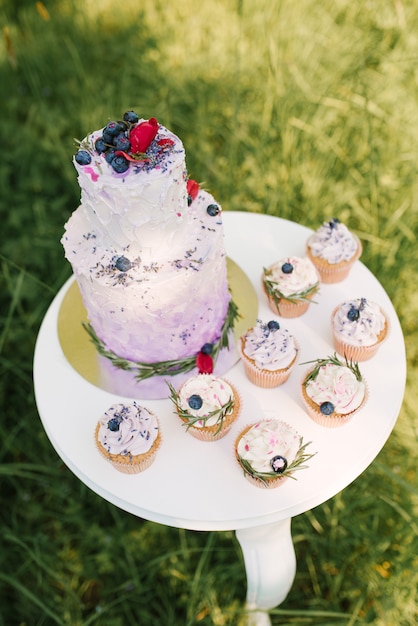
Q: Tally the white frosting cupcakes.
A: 4